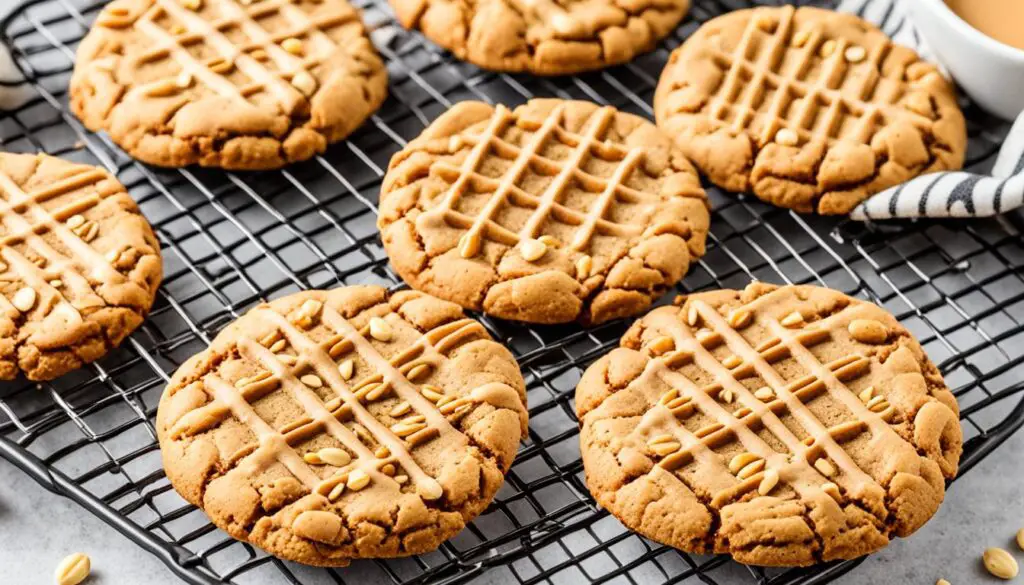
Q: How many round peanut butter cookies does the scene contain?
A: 7